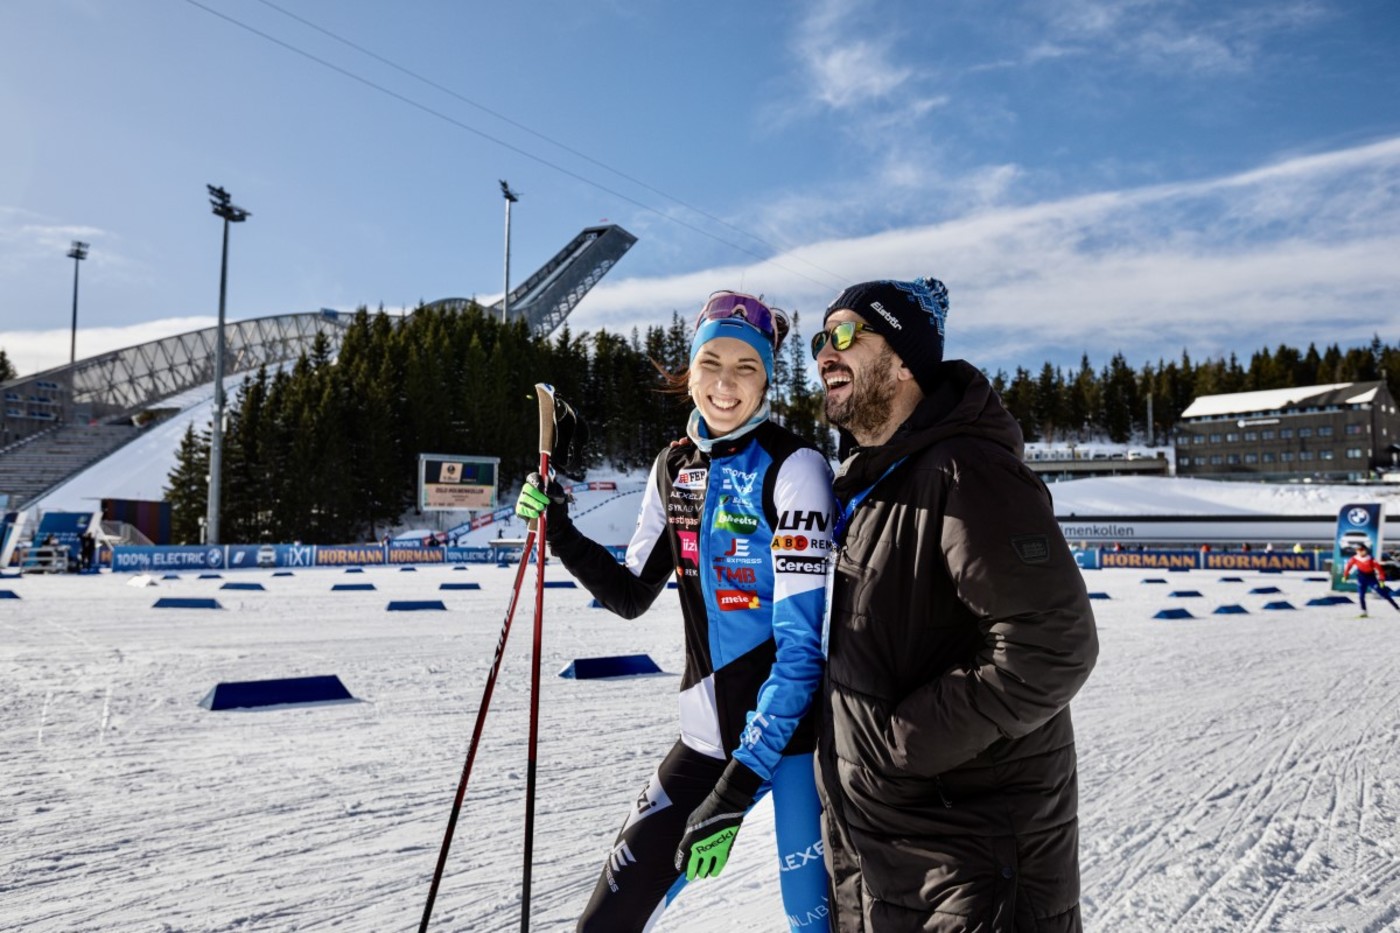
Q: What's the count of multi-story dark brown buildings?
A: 1